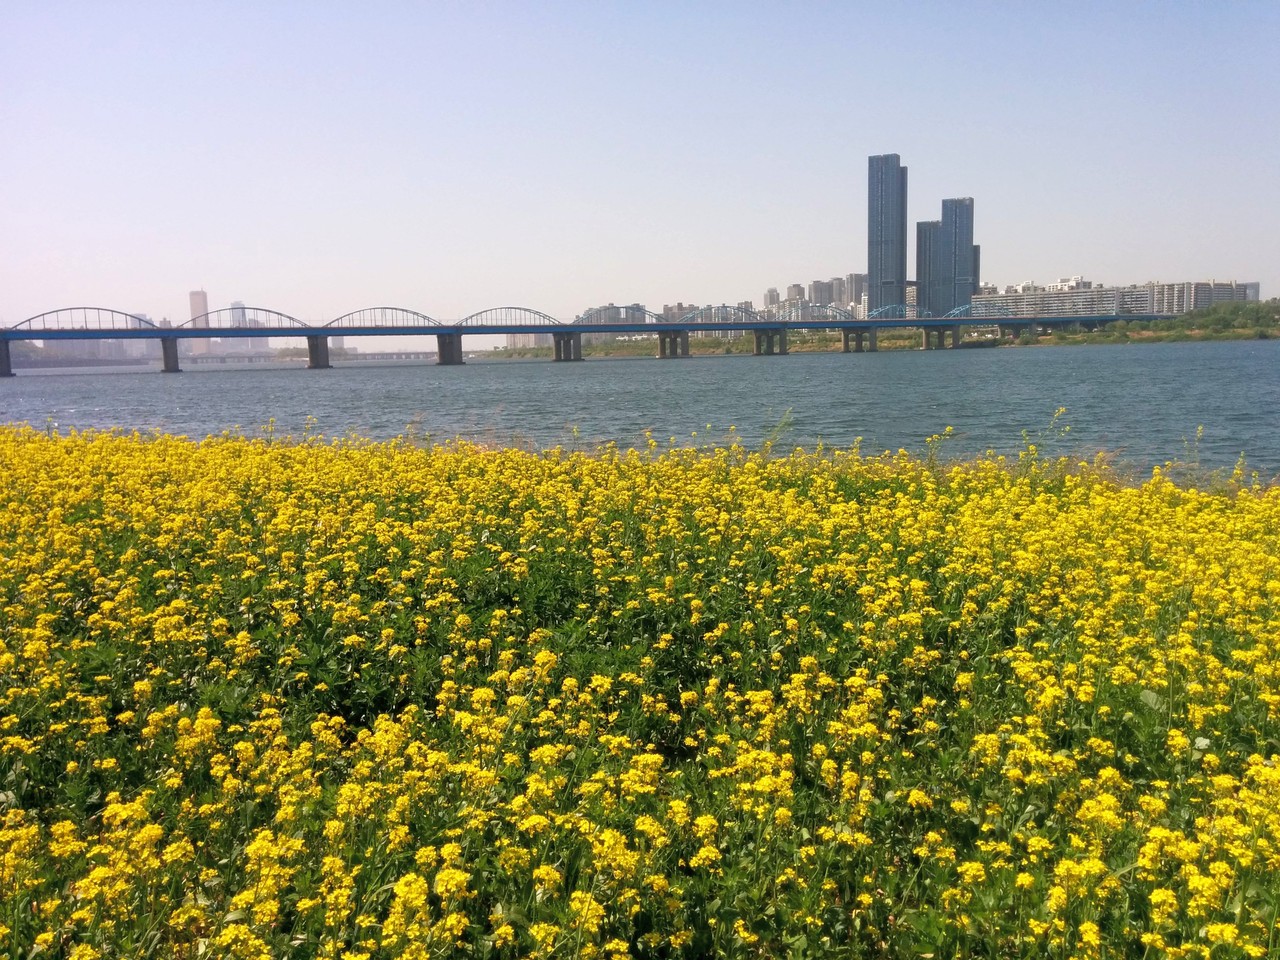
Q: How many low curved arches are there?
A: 9